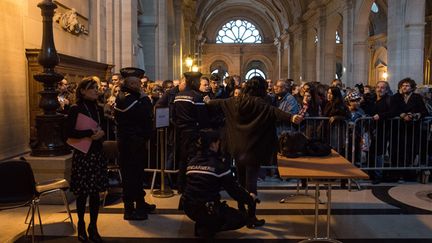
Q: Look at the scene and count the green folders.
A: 0